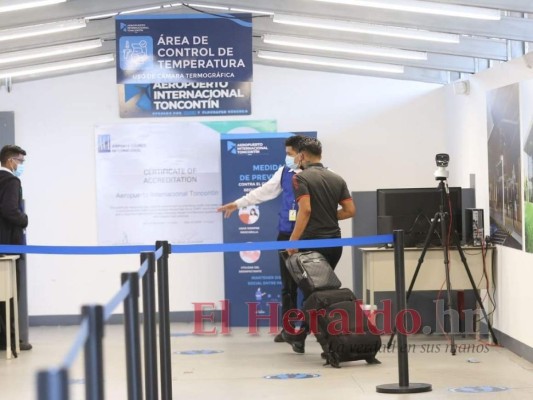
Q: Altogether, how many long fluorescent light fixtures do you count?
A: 8